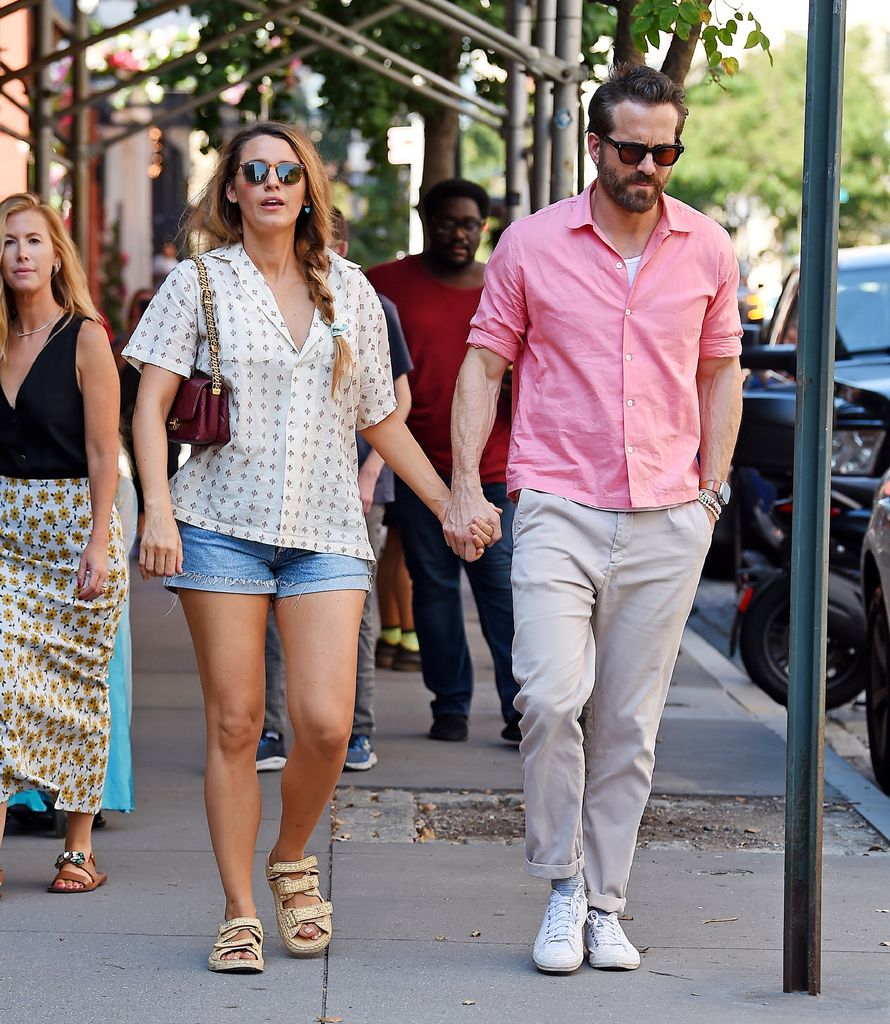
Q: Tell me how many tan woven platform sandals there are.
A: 2